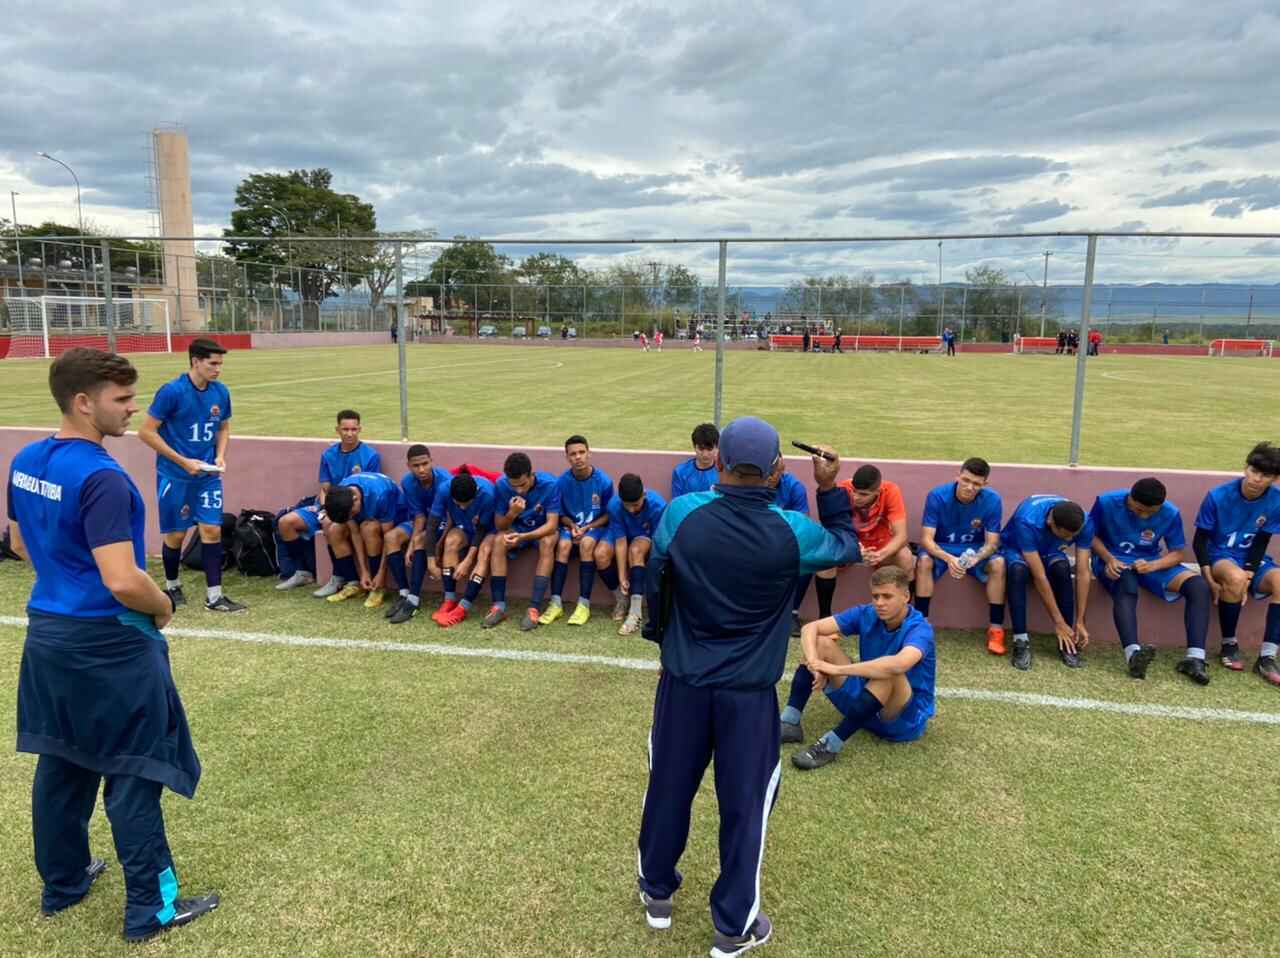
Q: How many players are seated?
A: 15